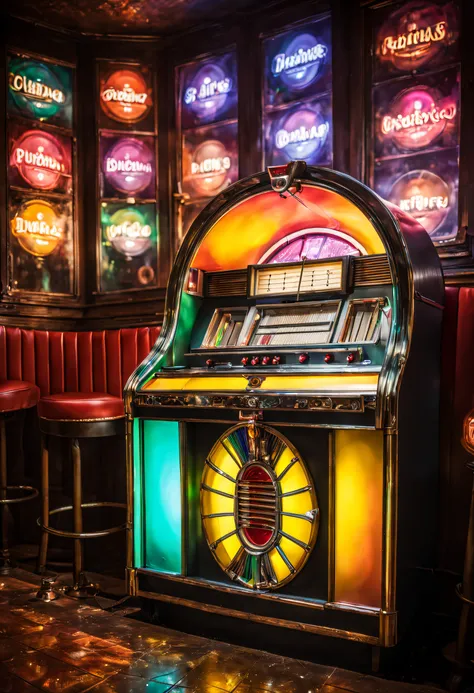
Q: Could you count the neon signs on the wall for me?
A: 13